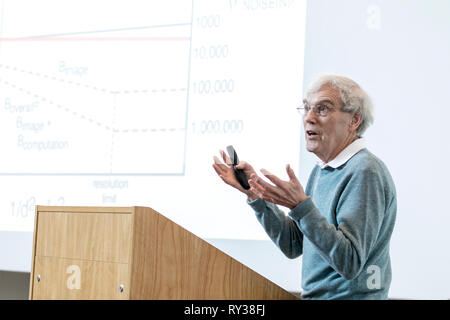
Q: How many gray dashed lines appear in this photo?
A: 3